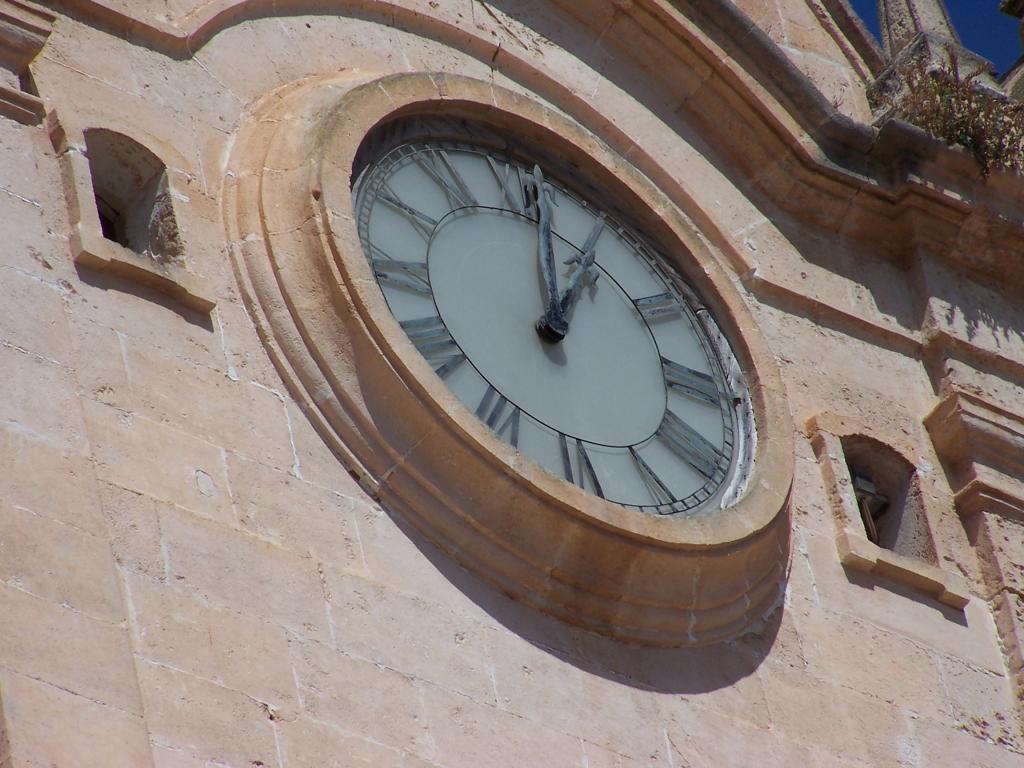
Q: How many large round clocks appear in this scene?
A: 1